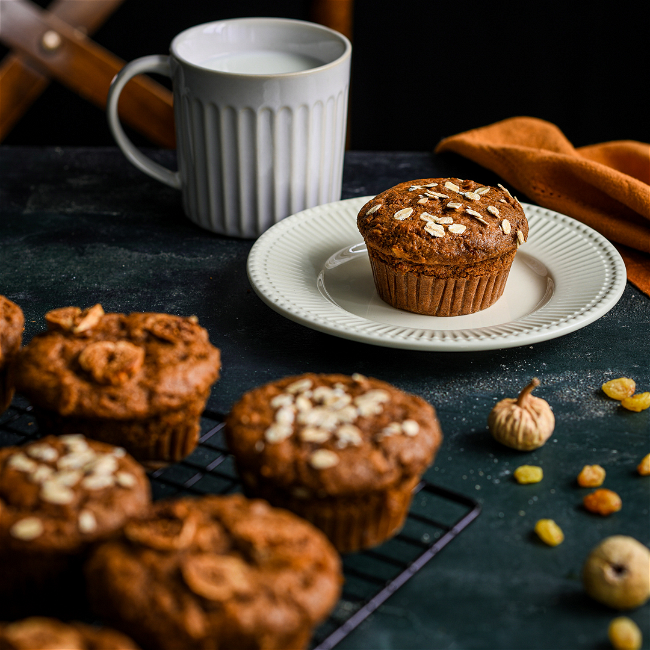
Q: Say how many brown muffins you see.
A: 7